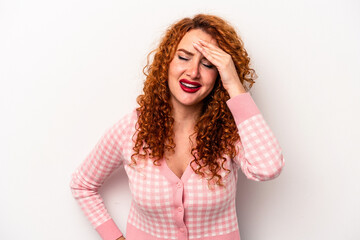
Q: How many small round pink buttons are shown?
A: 3